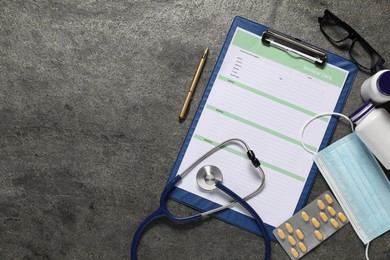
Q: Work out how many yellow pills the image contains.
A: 15